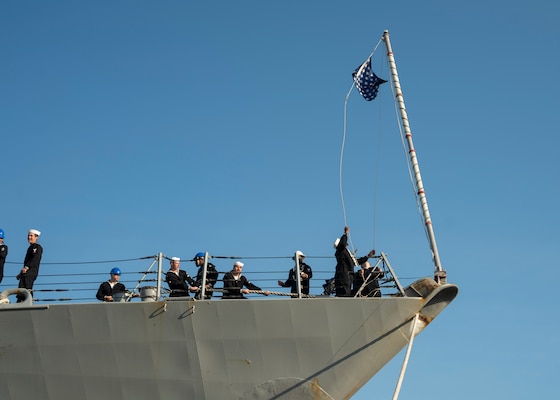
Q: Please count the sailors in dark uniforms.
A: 9